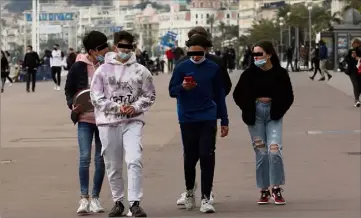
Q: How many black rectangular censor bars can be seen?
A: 4